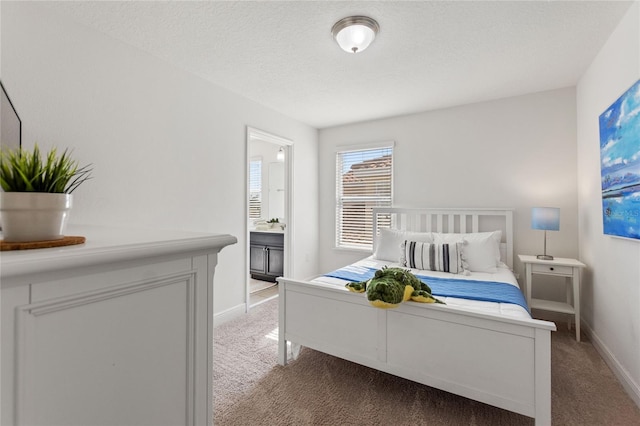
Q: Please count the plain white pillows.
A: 2